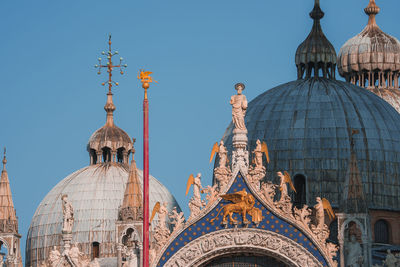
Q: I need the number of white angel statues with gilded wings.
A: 6